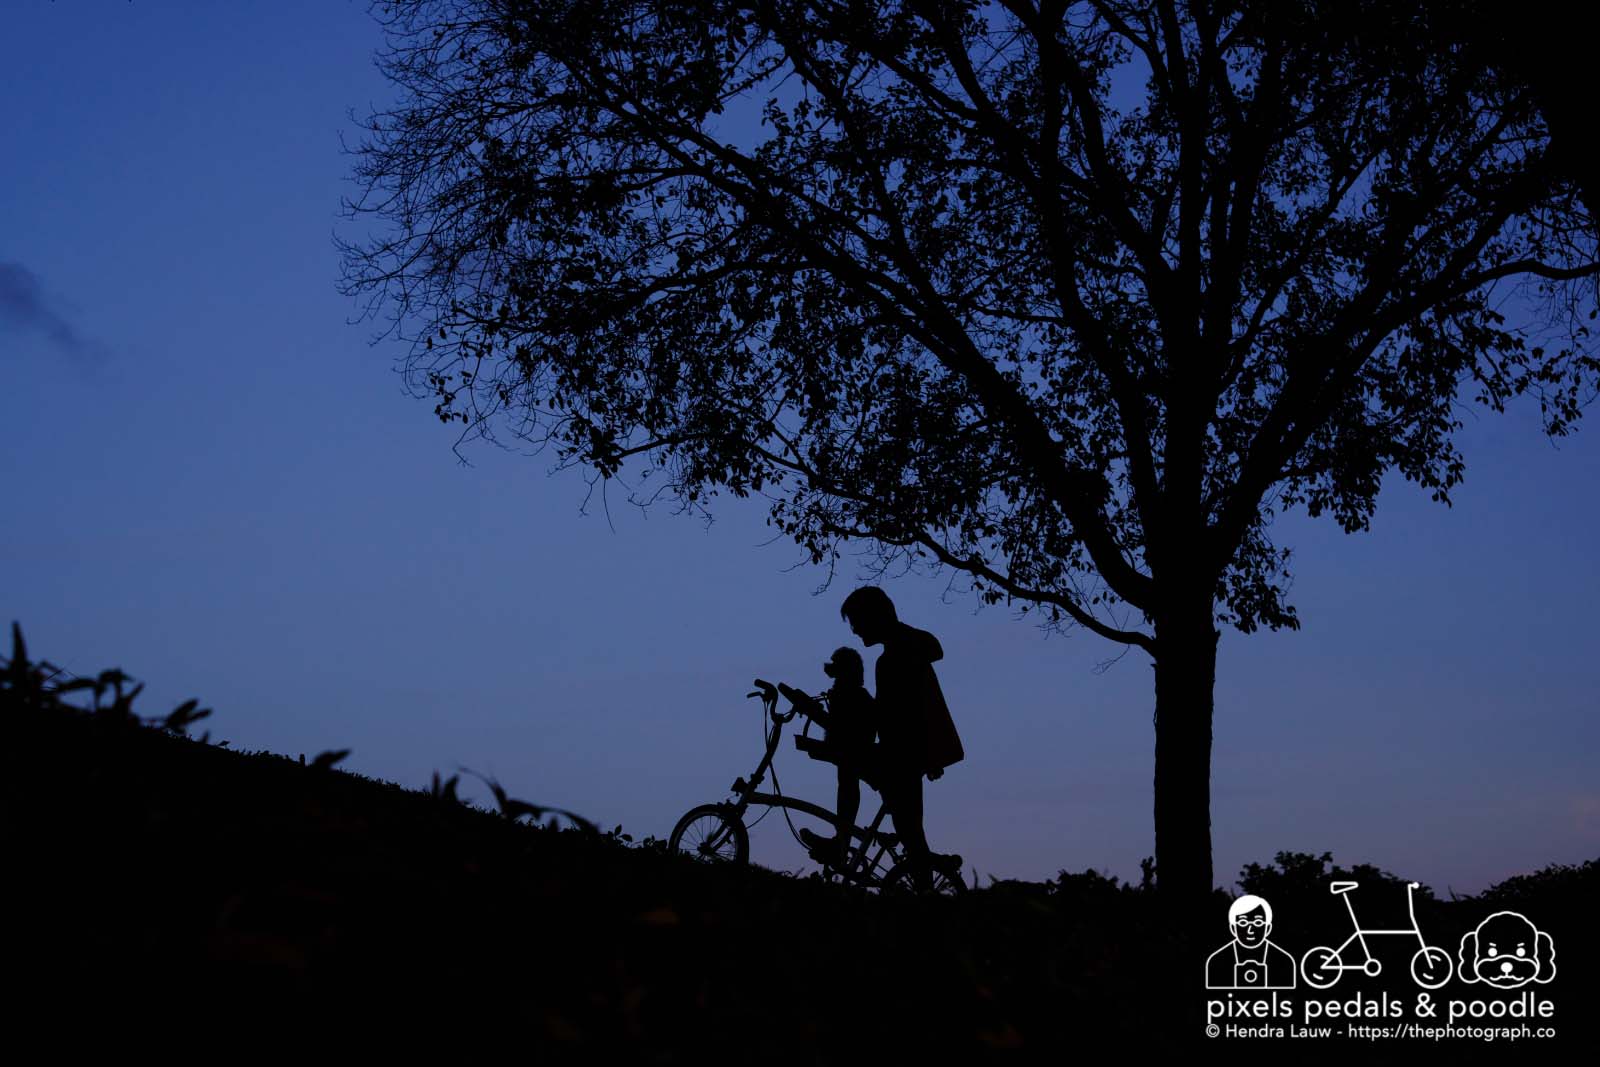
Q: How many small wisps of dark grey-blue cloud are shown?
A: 1